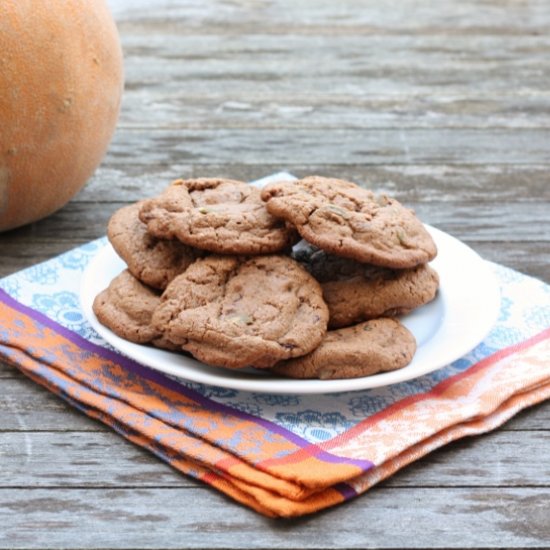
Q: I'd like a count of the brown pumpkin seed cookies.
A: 7